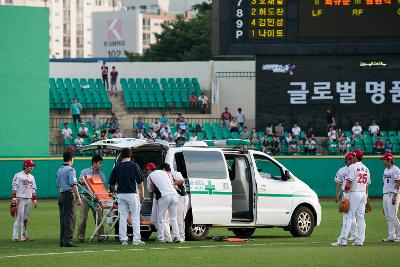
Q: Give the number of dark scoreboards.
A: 1